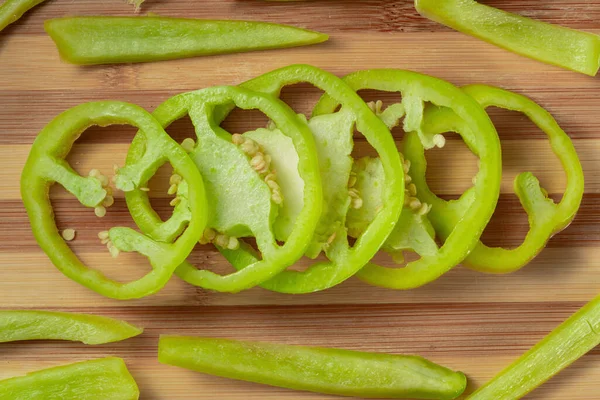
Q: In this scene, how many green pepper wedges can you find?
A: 7